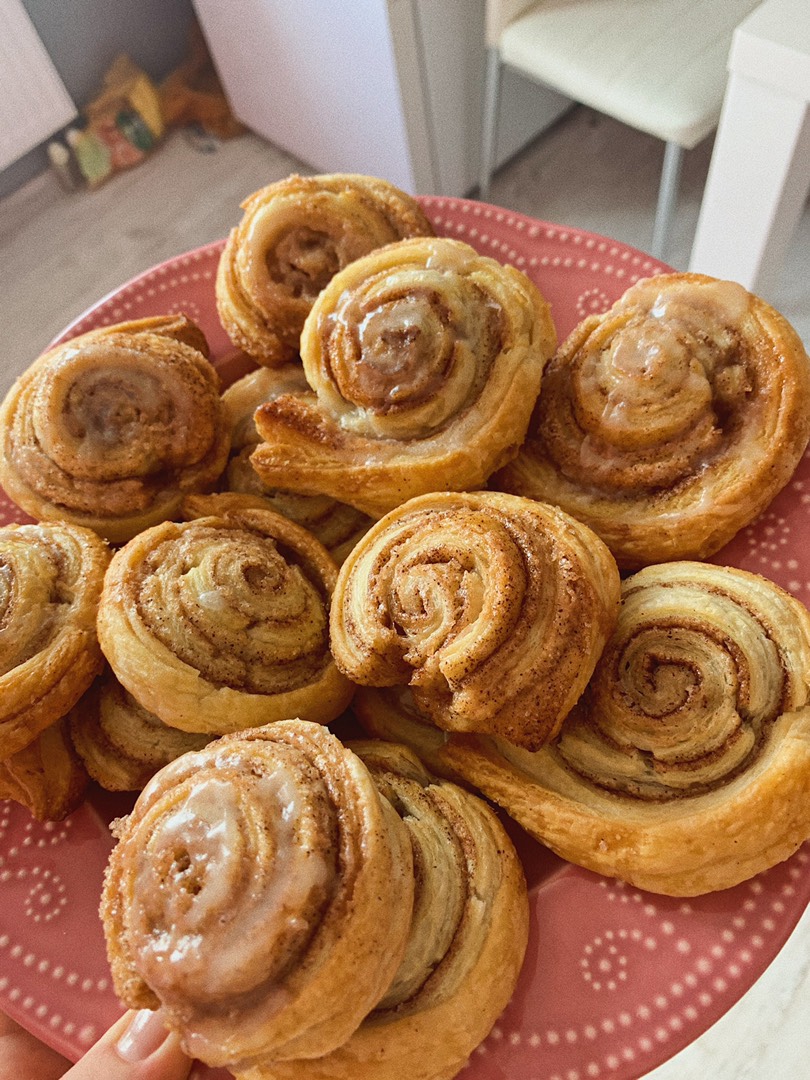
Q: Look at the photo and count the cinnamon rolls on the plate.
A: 12